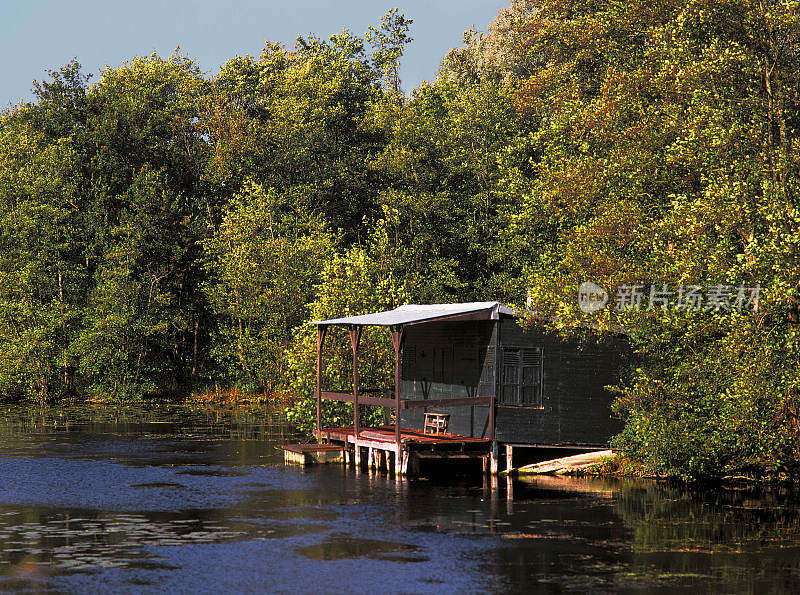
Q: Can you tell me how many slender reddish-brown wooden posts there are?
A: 3